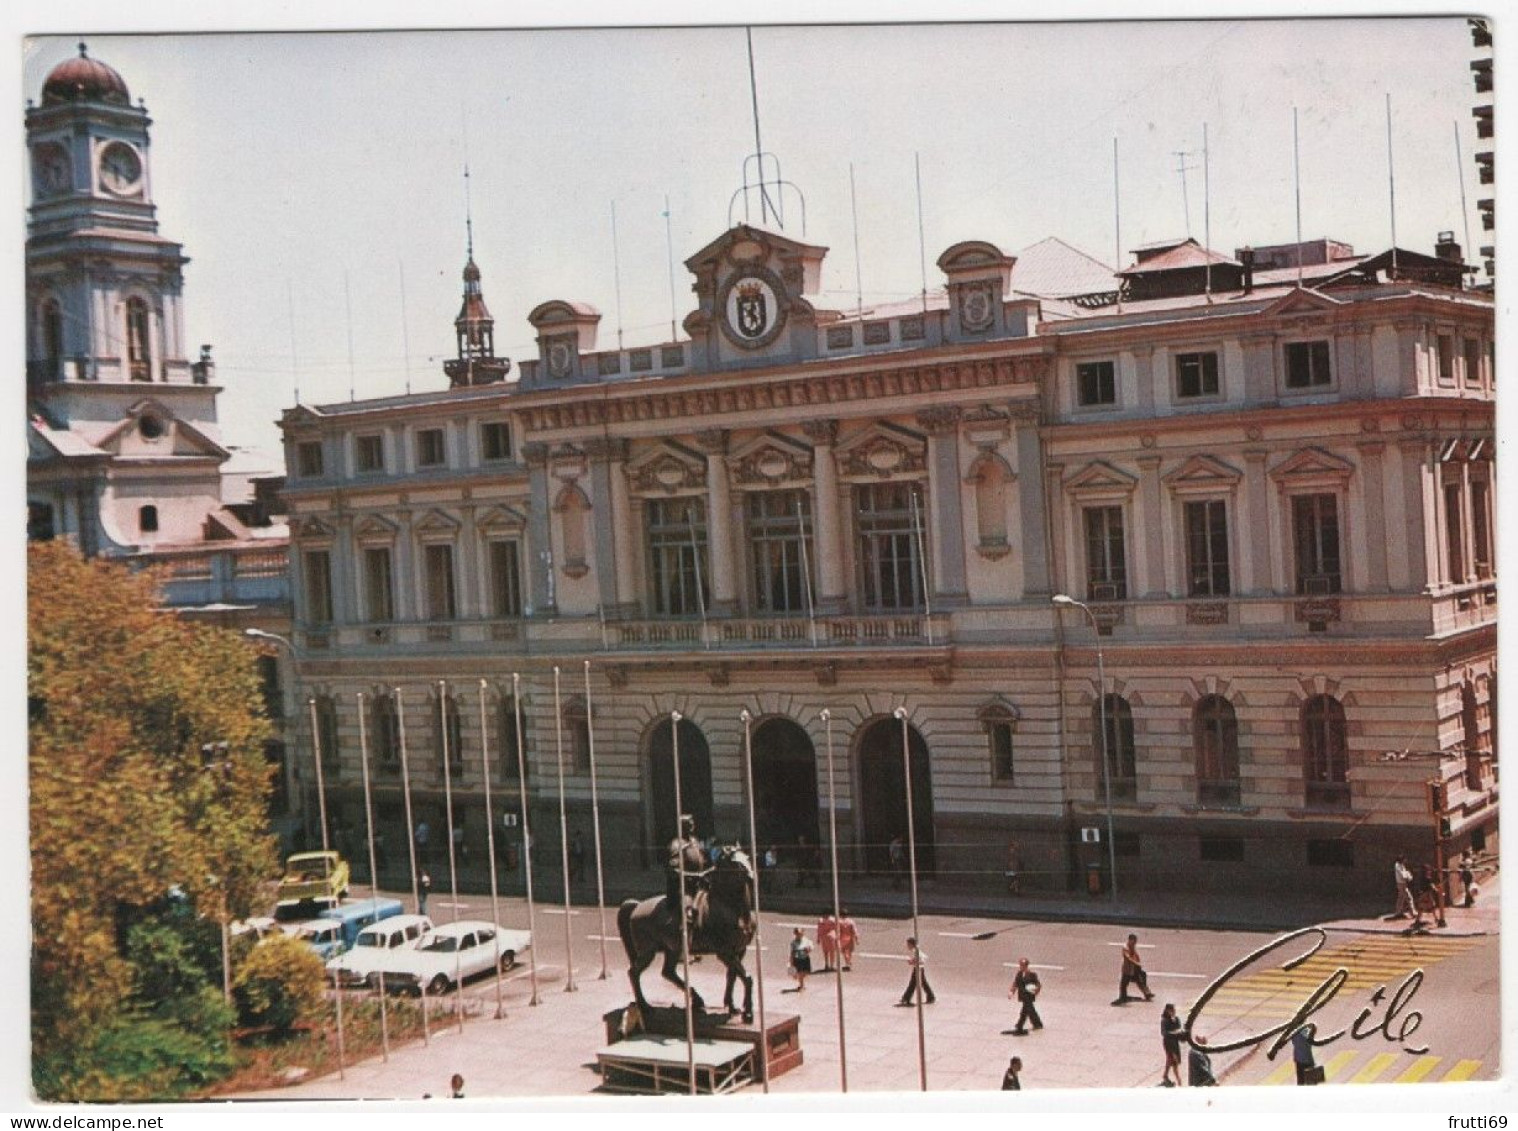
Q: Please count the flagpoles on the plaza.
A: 12